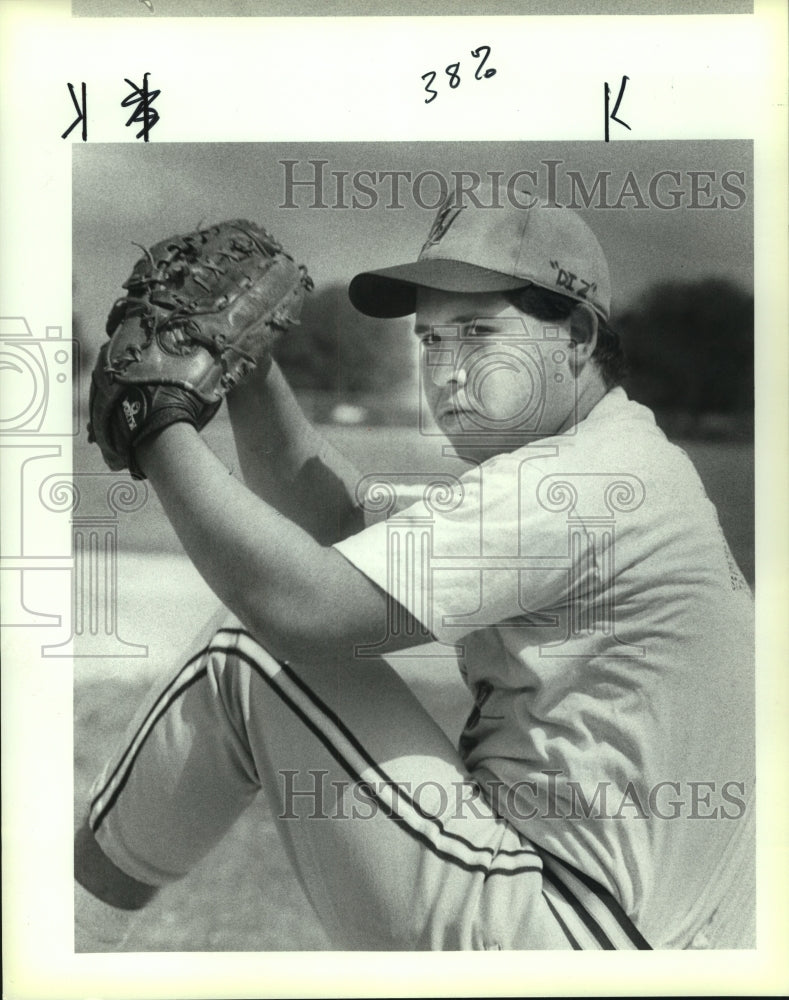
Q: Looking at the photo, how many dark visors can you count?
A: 1